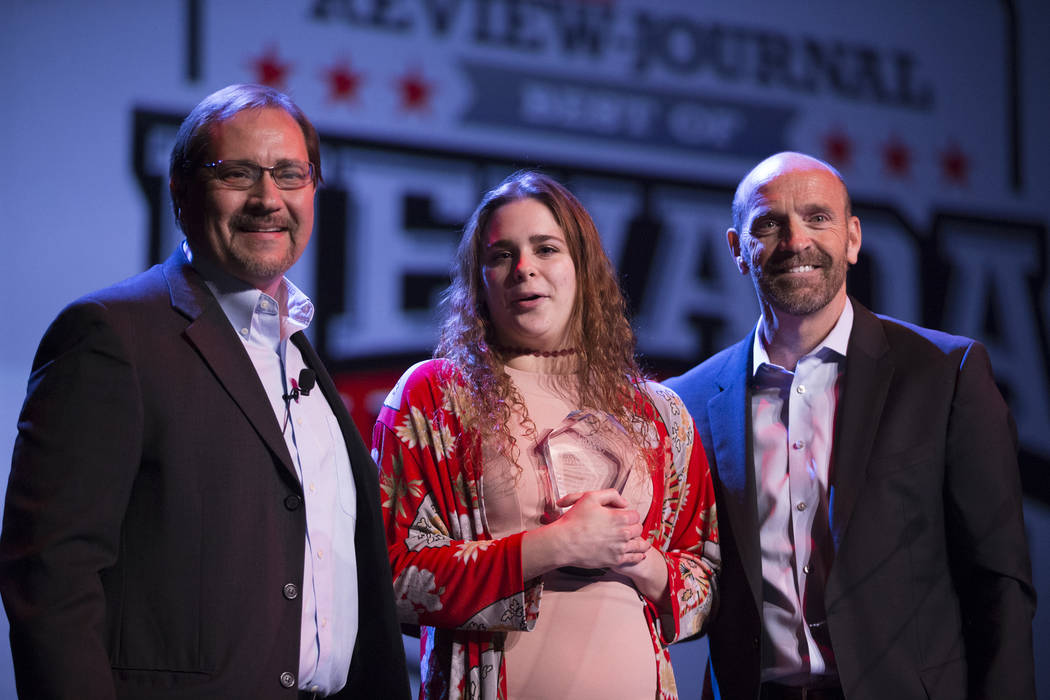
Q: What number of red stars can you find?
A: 6